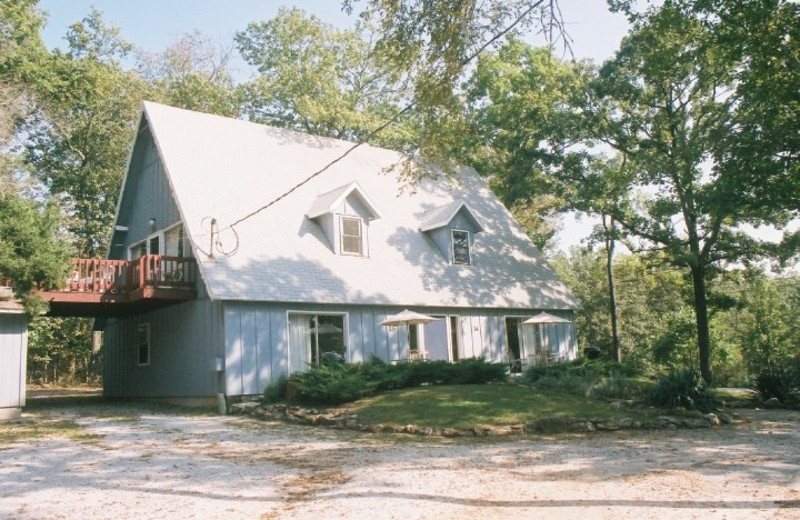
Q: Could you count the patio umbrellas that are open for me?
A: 2